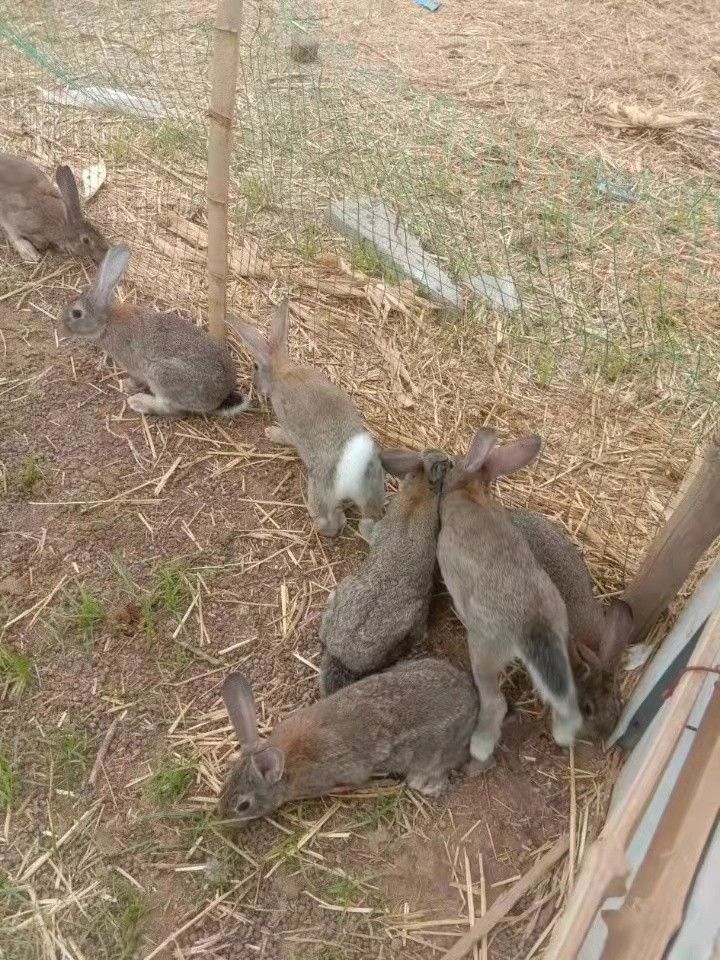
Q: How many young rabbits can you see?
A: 7